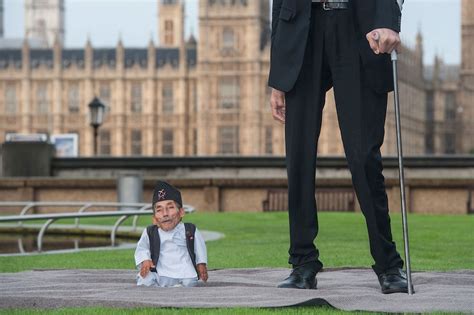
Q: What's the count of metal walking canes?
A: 1